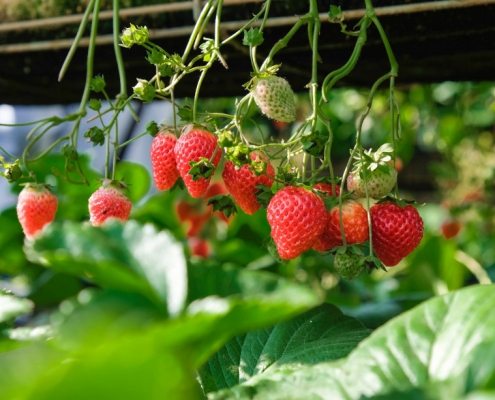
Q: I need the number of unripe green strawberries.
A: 3